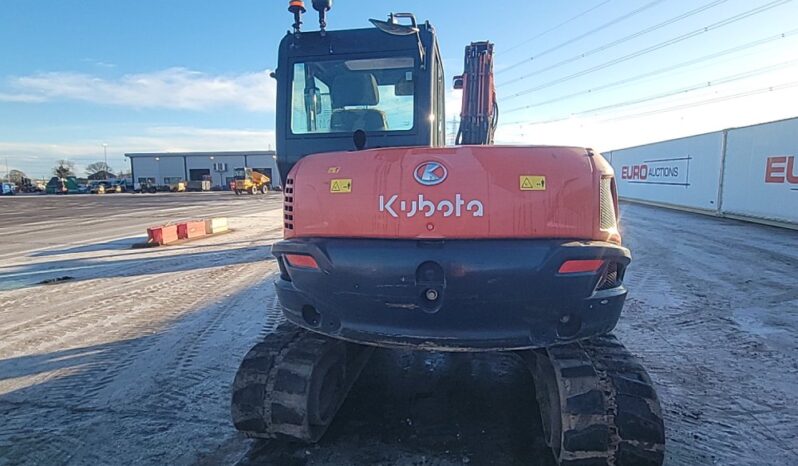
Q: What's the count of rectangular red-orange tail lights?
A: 2